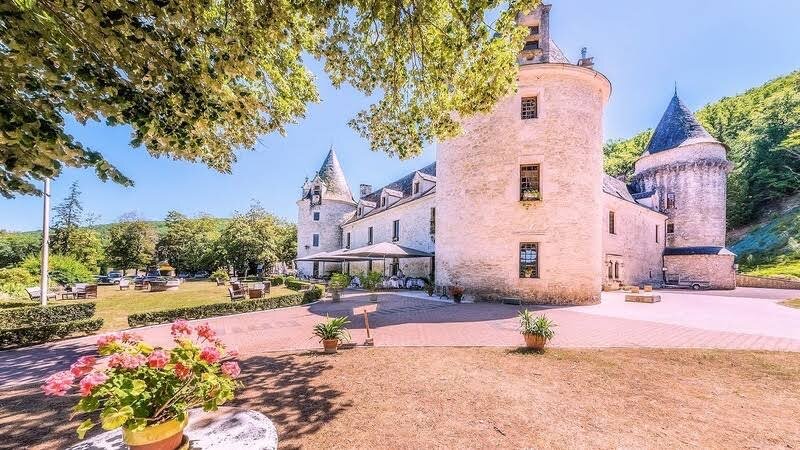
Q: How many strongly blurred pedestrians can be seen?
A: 0